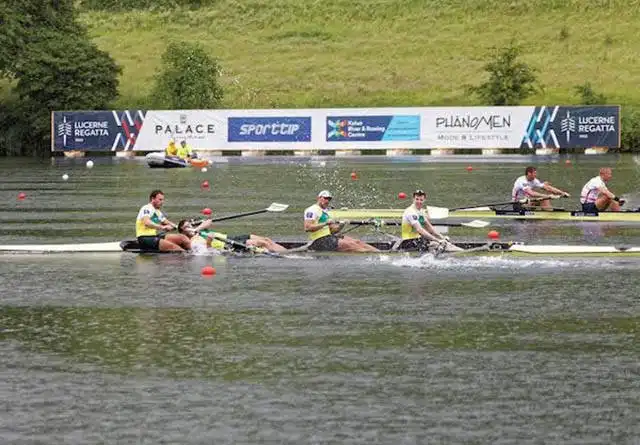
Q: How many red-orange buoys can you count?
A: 9